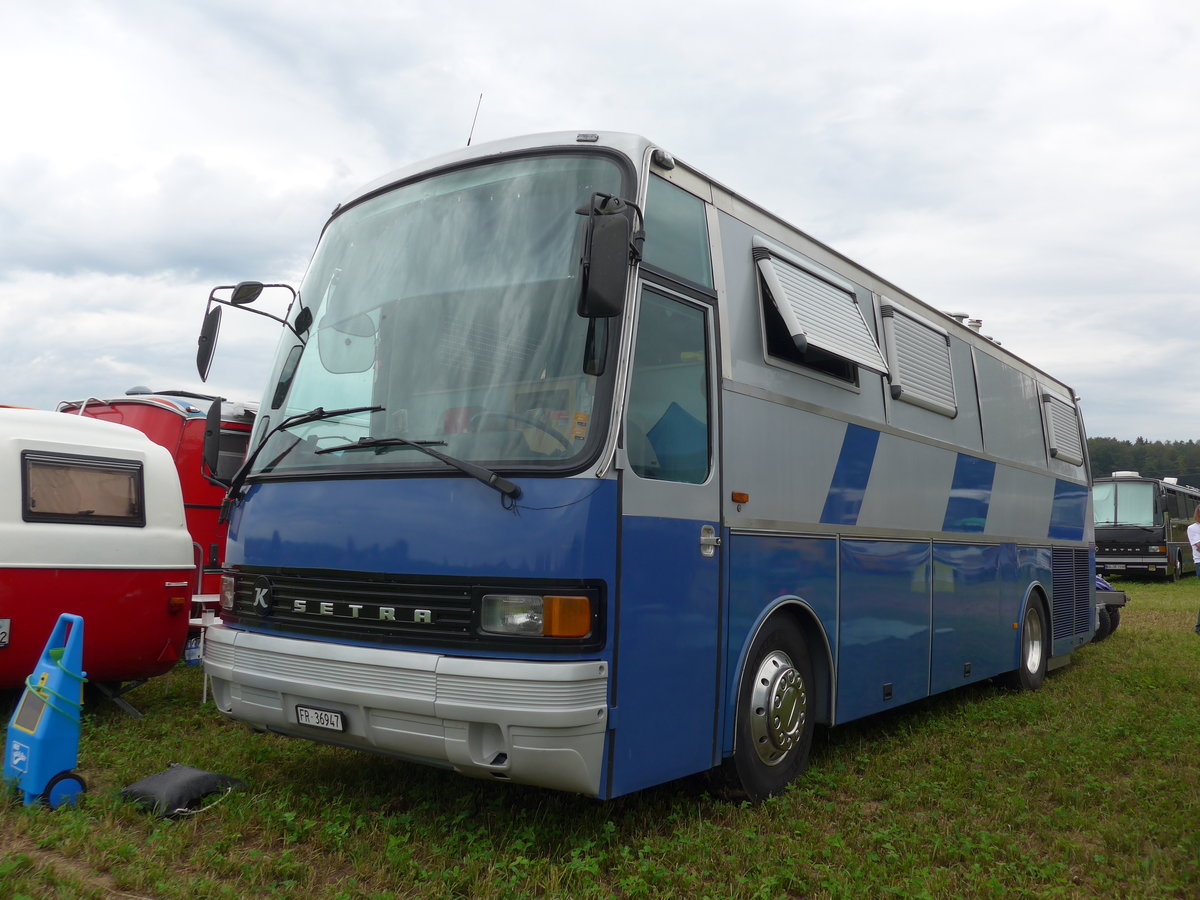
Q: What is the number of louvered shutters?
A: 3